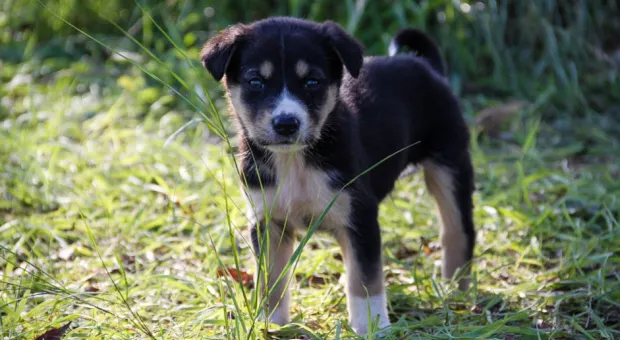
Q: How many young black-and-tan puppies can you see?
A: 1